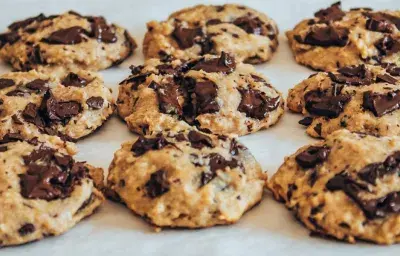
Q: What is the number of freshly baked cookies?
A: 9